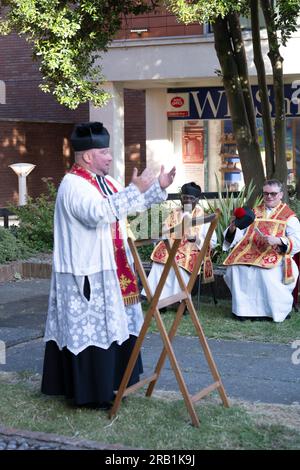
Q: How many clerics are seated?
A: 2